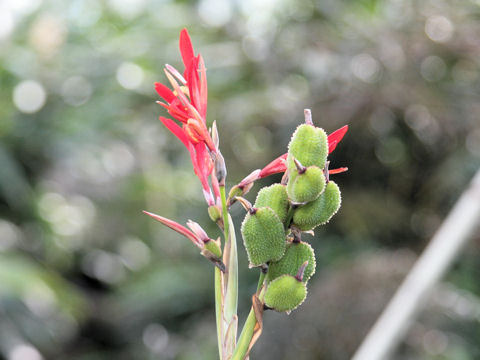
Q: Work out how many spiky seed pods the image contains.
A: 7